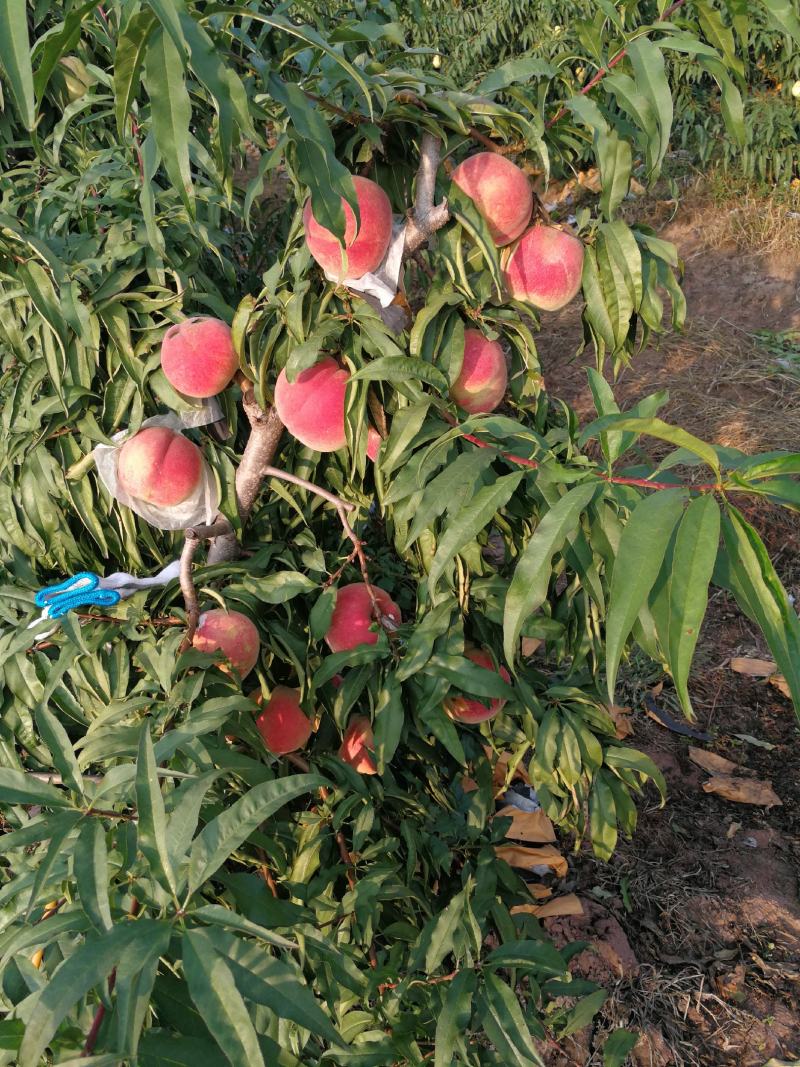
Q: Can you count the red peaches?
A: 13